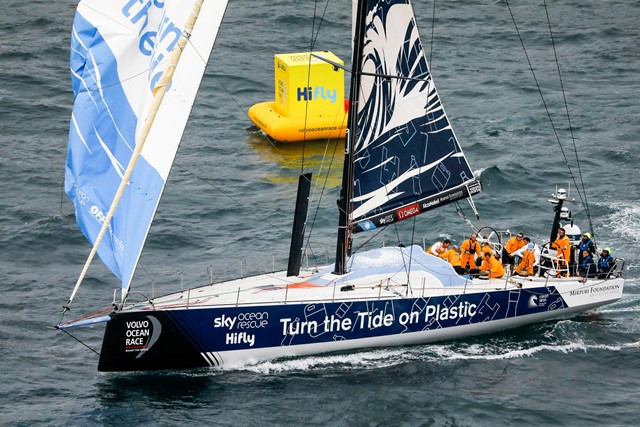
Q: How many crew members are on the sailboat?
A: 12